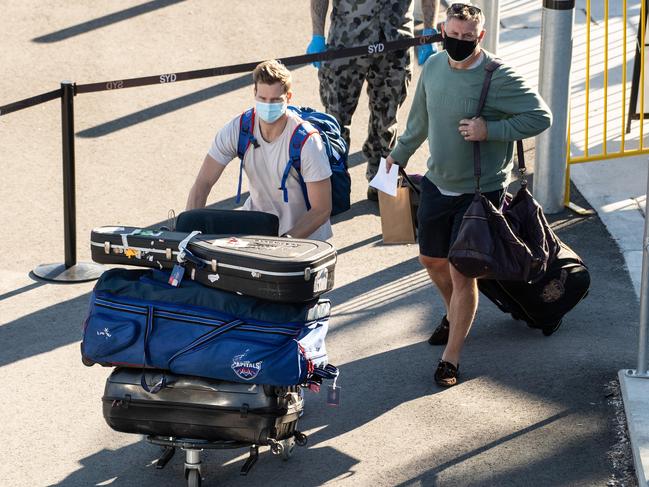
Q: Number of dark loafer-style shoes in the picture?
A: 2